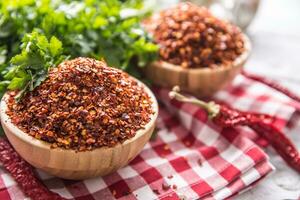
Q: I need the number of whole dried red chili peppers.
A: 3